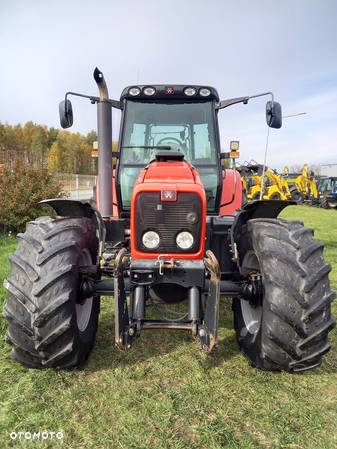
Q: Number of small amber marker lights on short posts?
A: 2